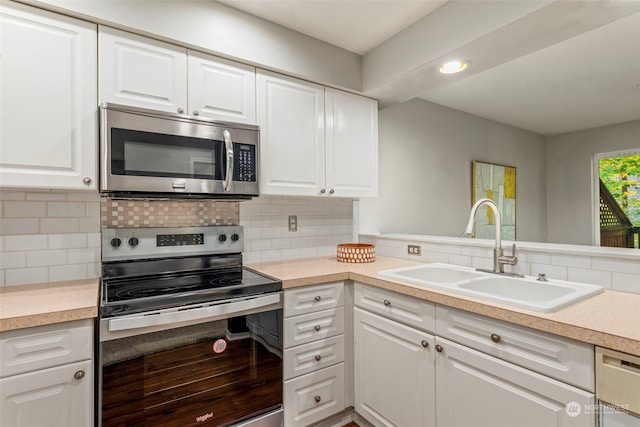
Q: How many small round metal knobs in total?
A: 14